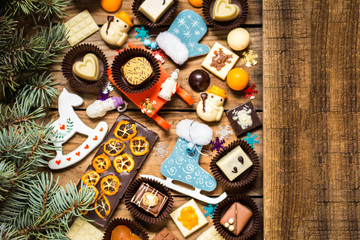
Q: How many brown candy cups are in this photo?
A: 8